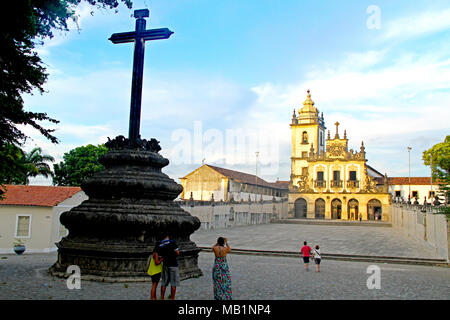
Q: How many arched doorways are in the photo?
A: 5